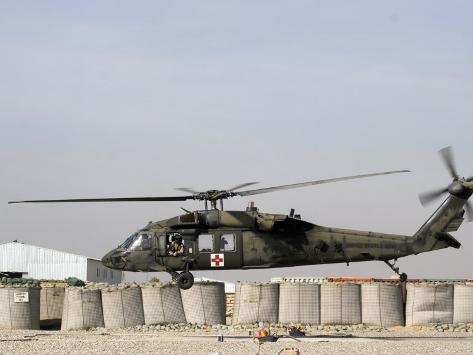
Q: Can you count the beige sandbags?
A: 12